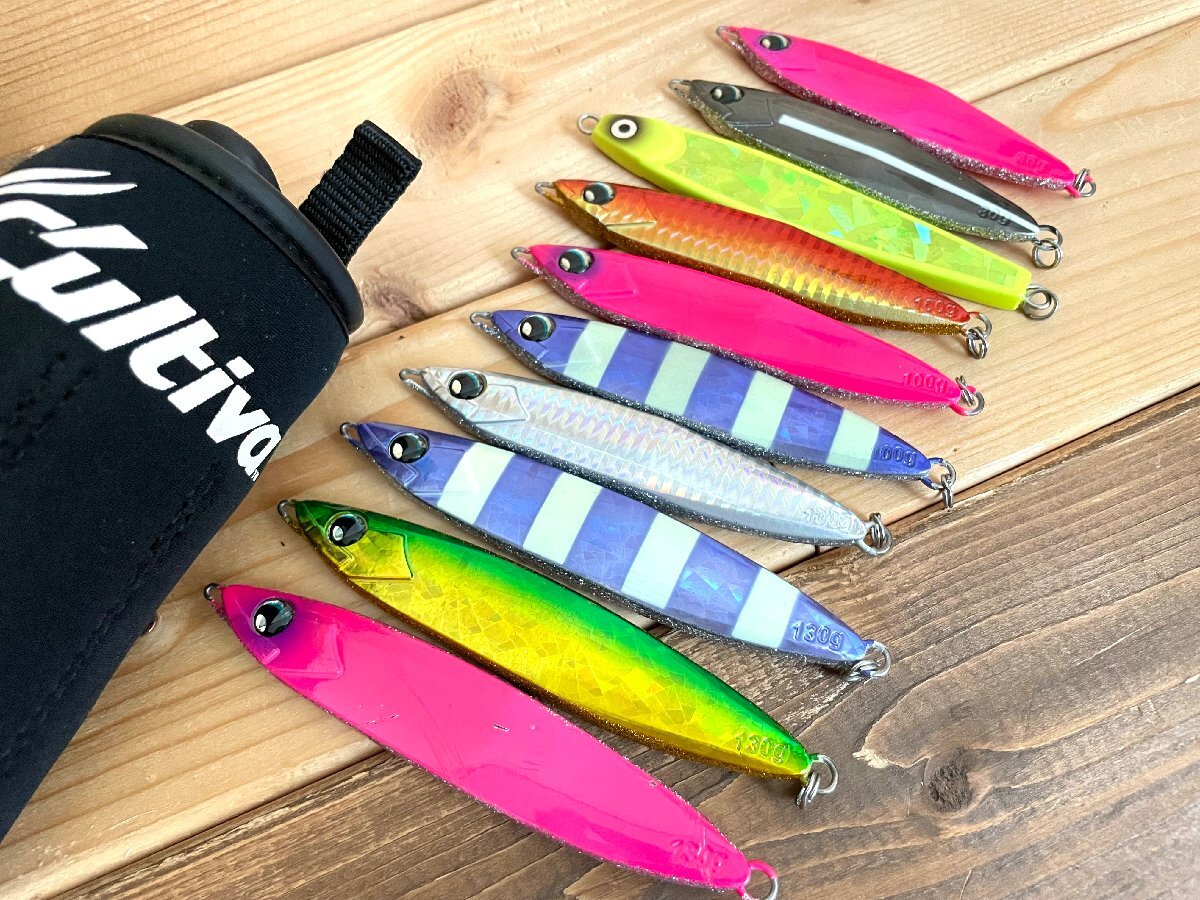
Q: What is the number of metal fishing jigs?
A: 10